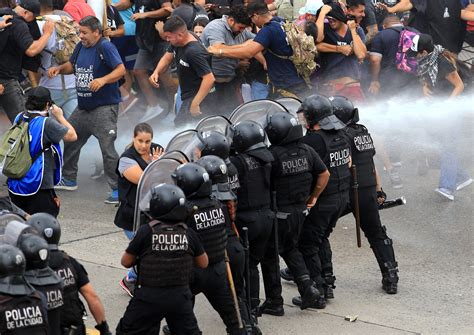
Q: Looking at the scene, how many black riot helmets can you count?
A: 11